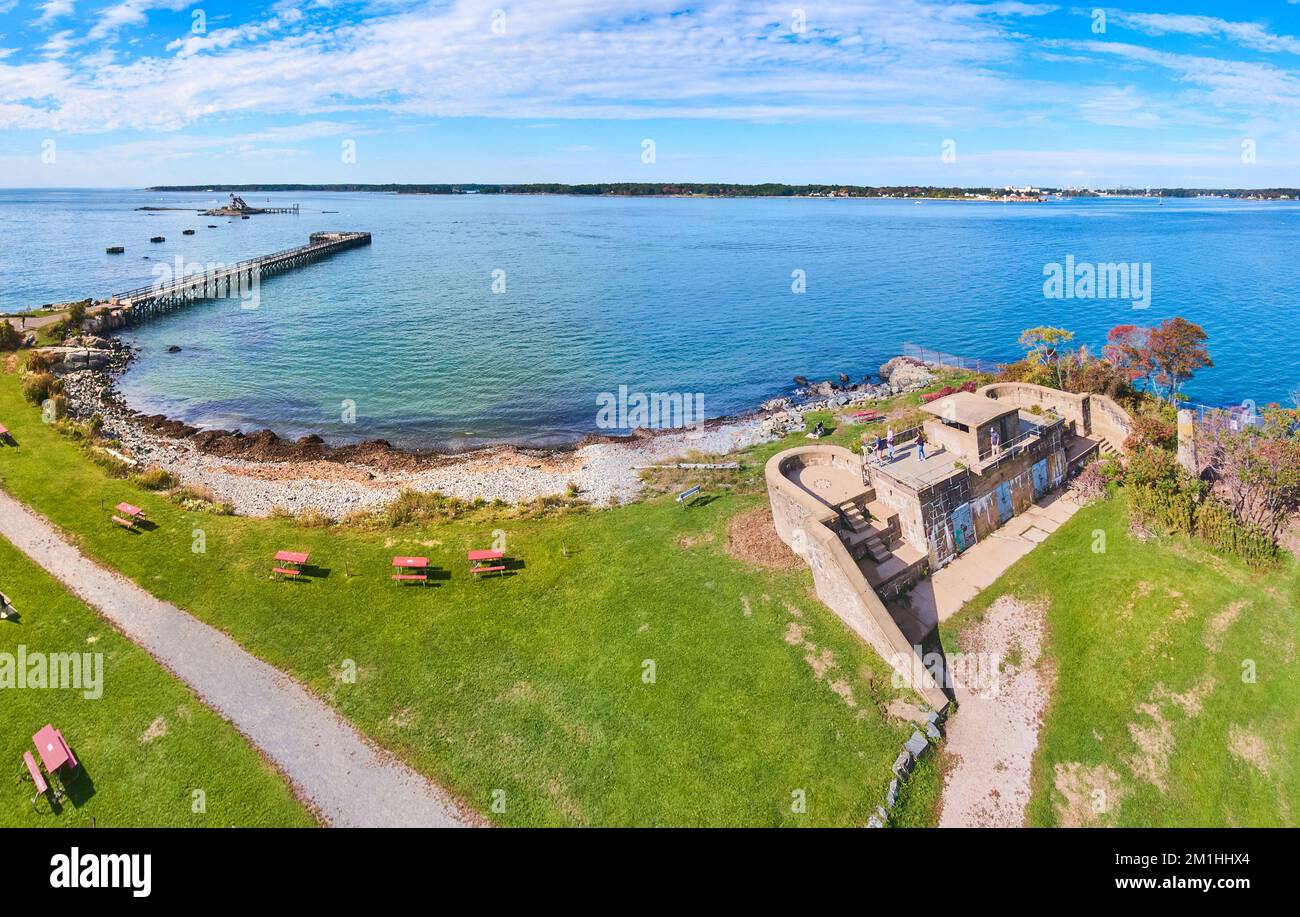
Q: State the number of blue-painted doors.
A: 3